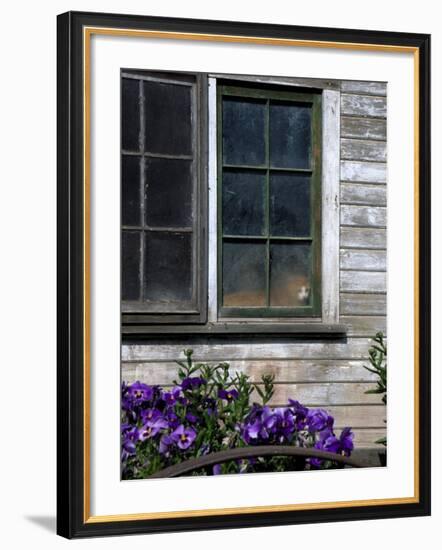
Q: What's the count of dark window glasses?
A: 12